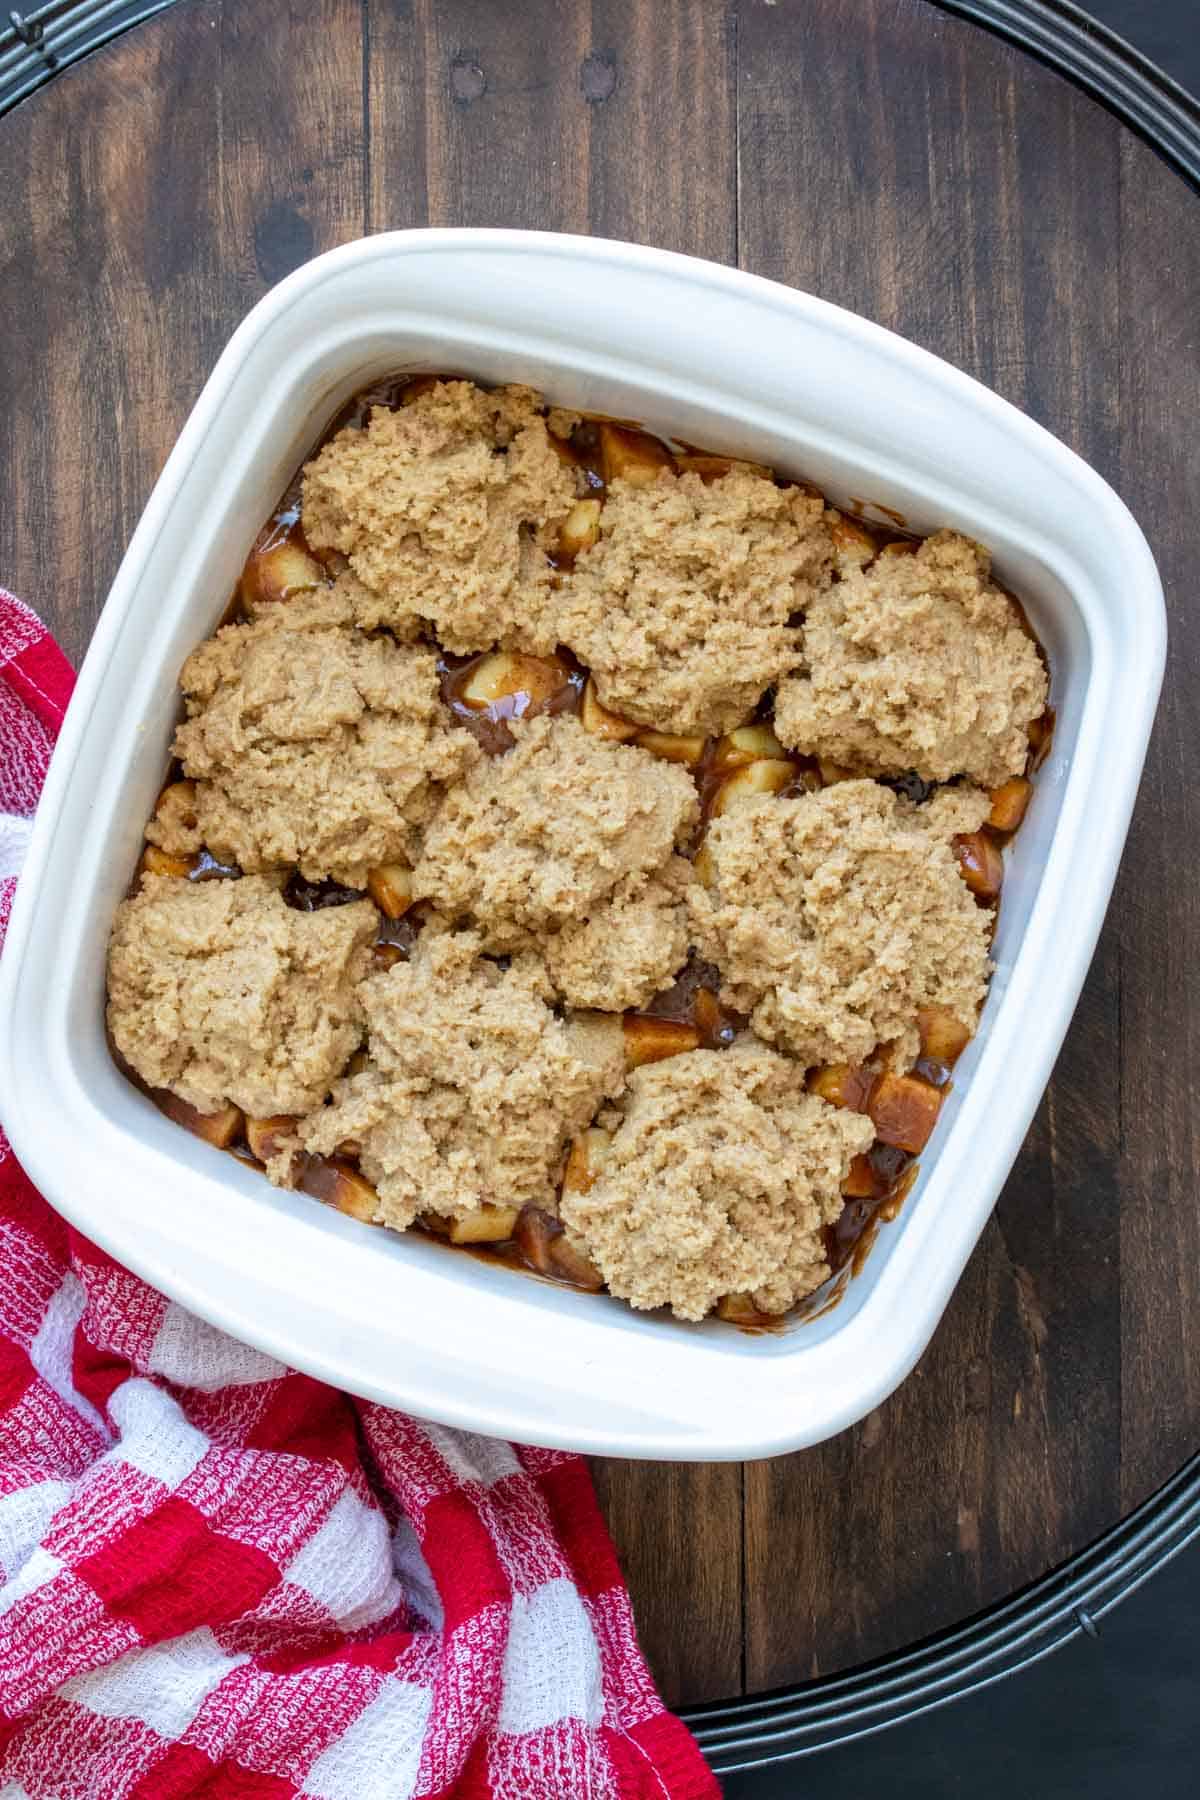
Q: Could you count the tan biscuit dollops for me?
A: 9